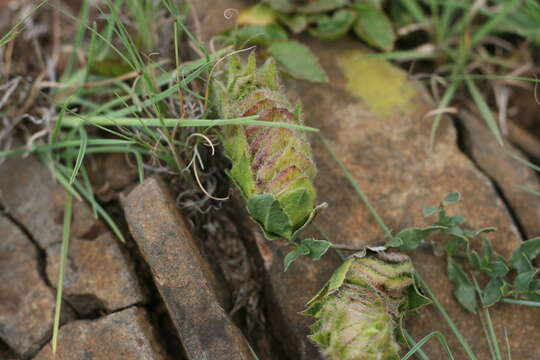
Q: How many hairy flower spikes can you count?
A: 2